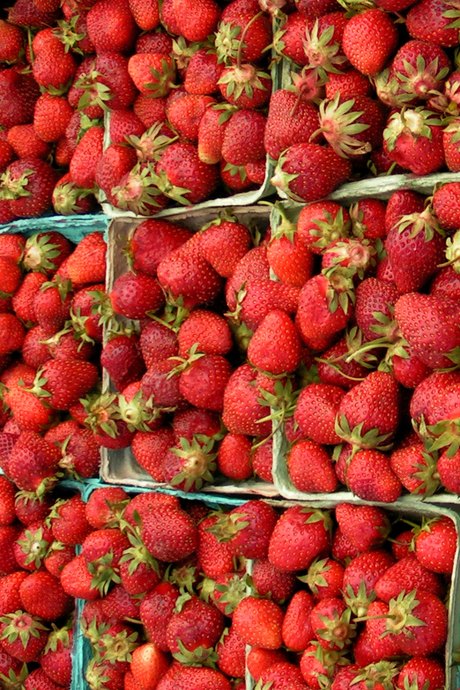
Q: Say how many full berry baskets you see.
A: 1